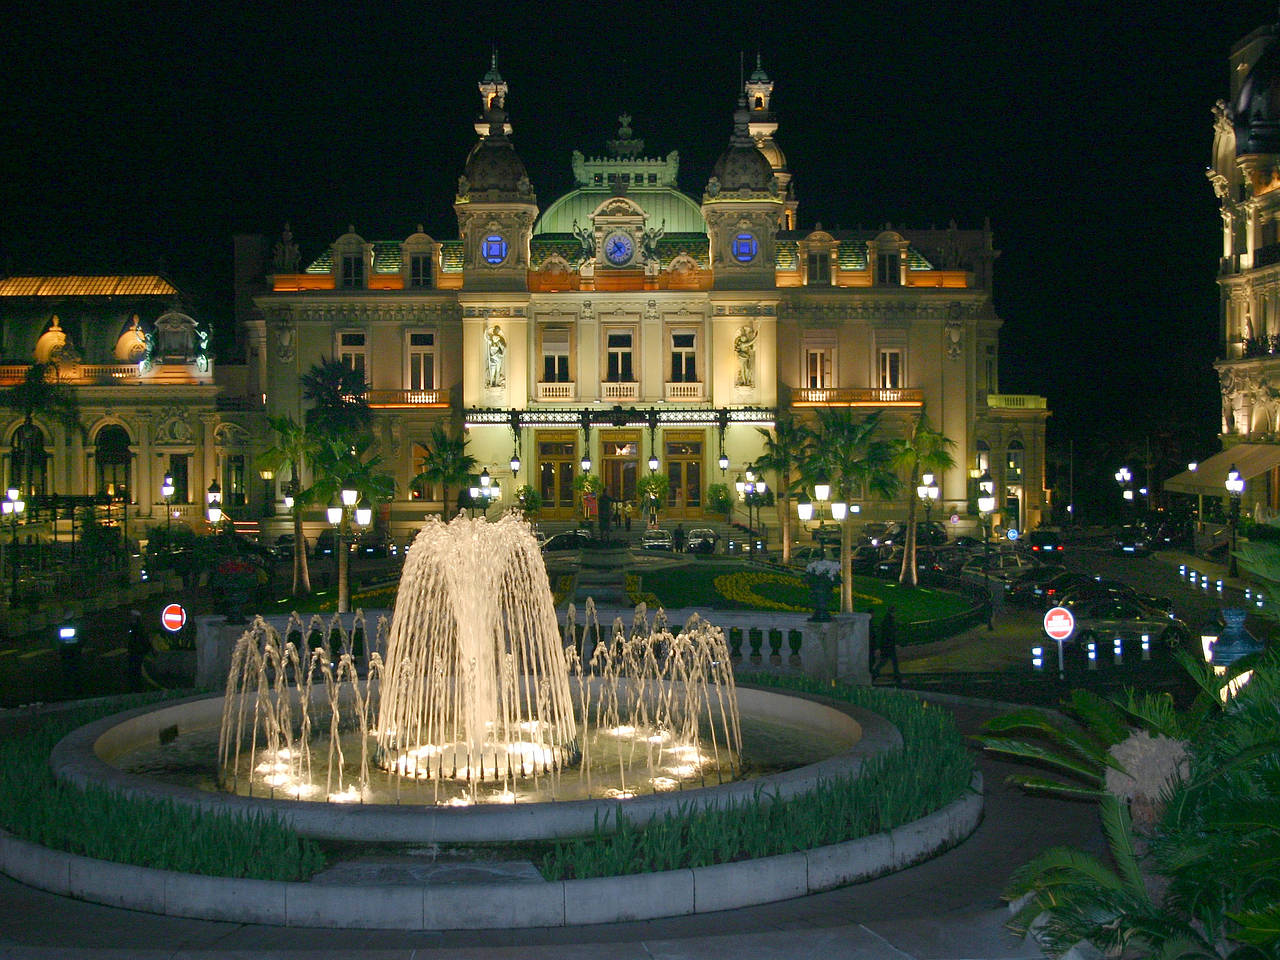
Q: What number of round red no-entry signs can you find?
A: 2